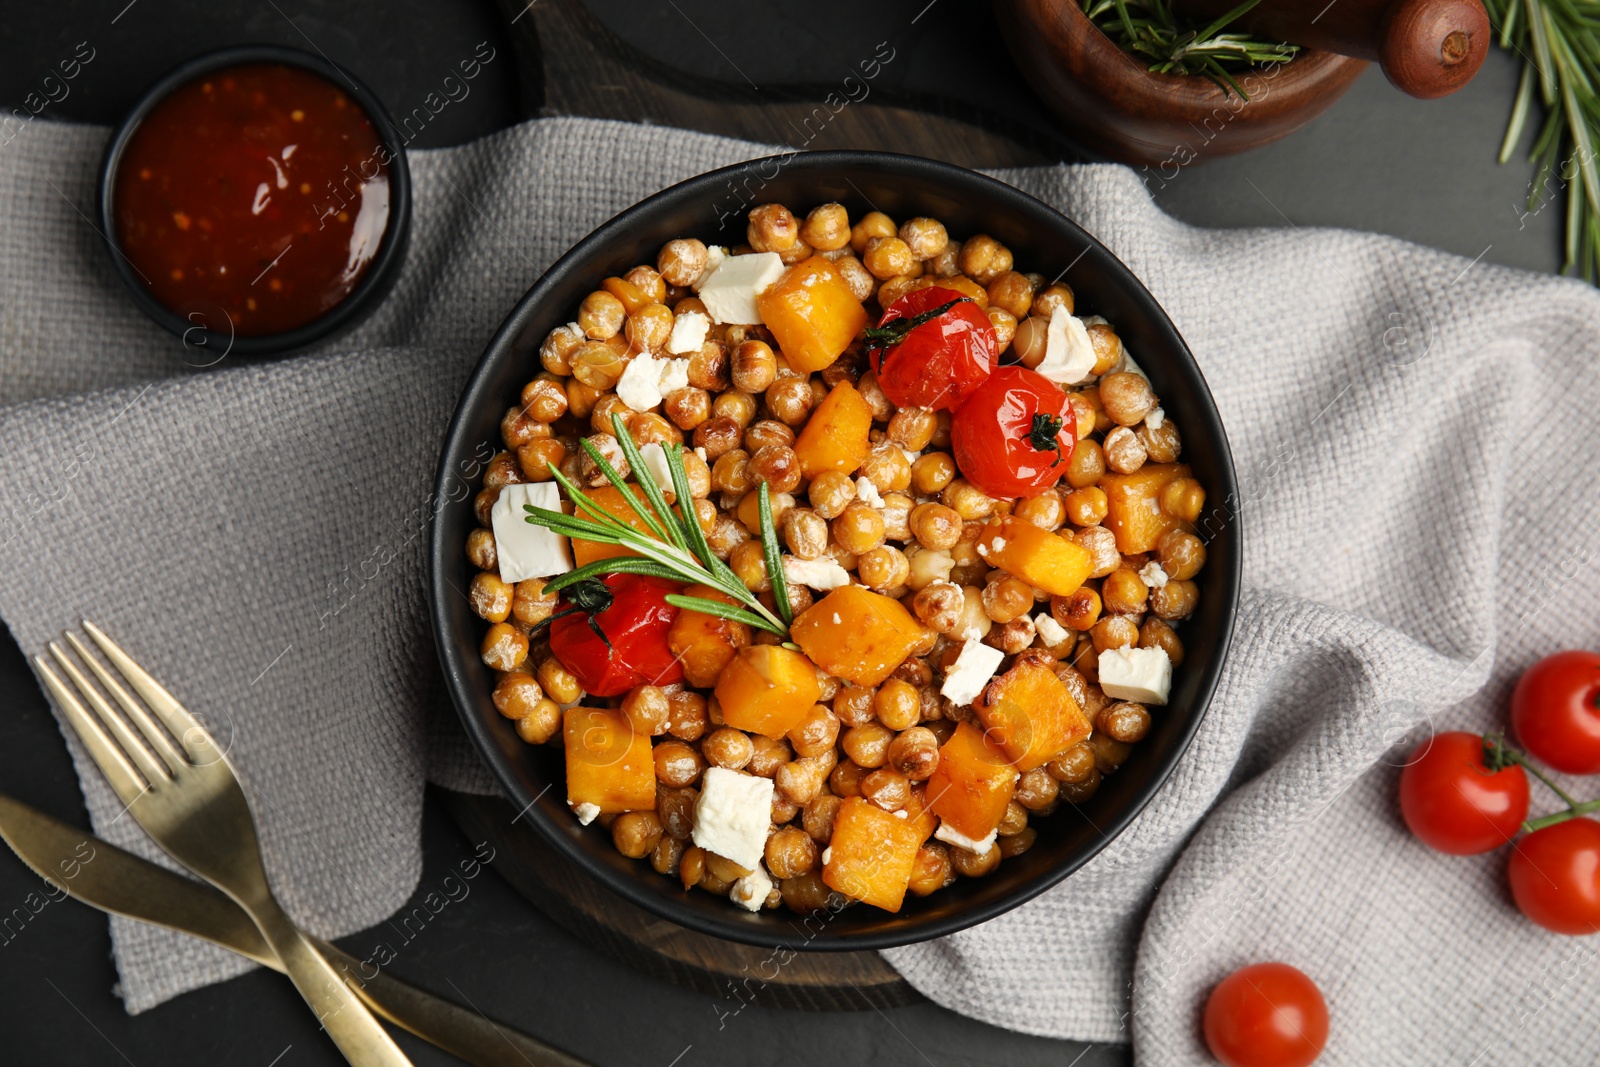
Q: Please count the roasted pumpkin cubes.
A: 12